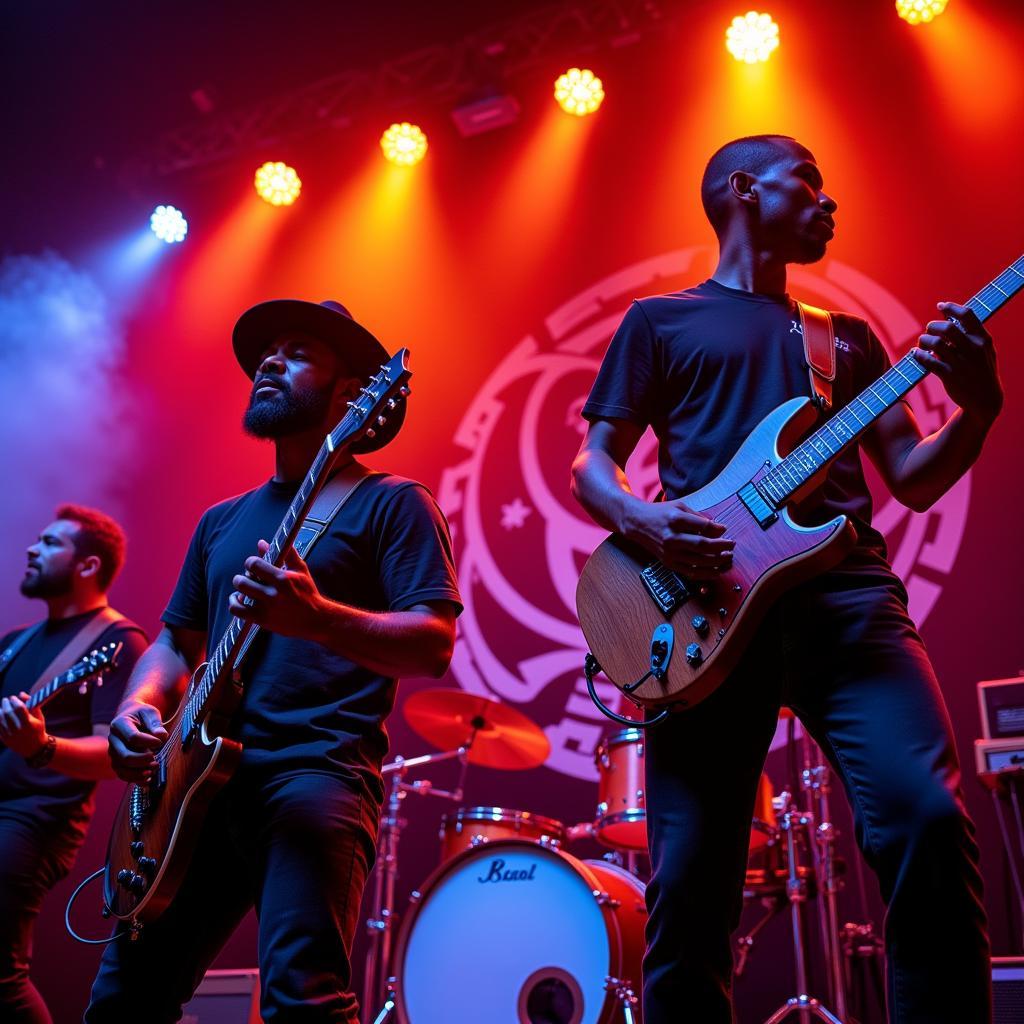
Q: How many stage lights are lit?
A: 6